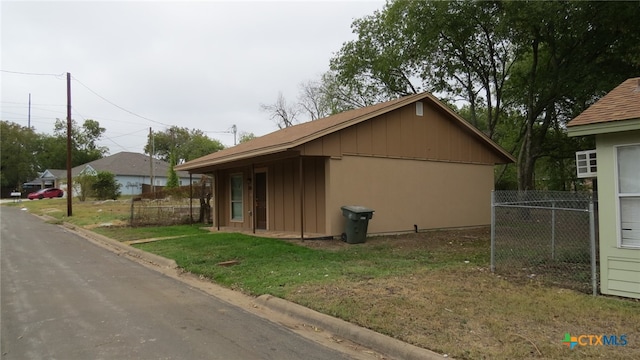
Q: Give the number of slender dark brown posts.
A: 4